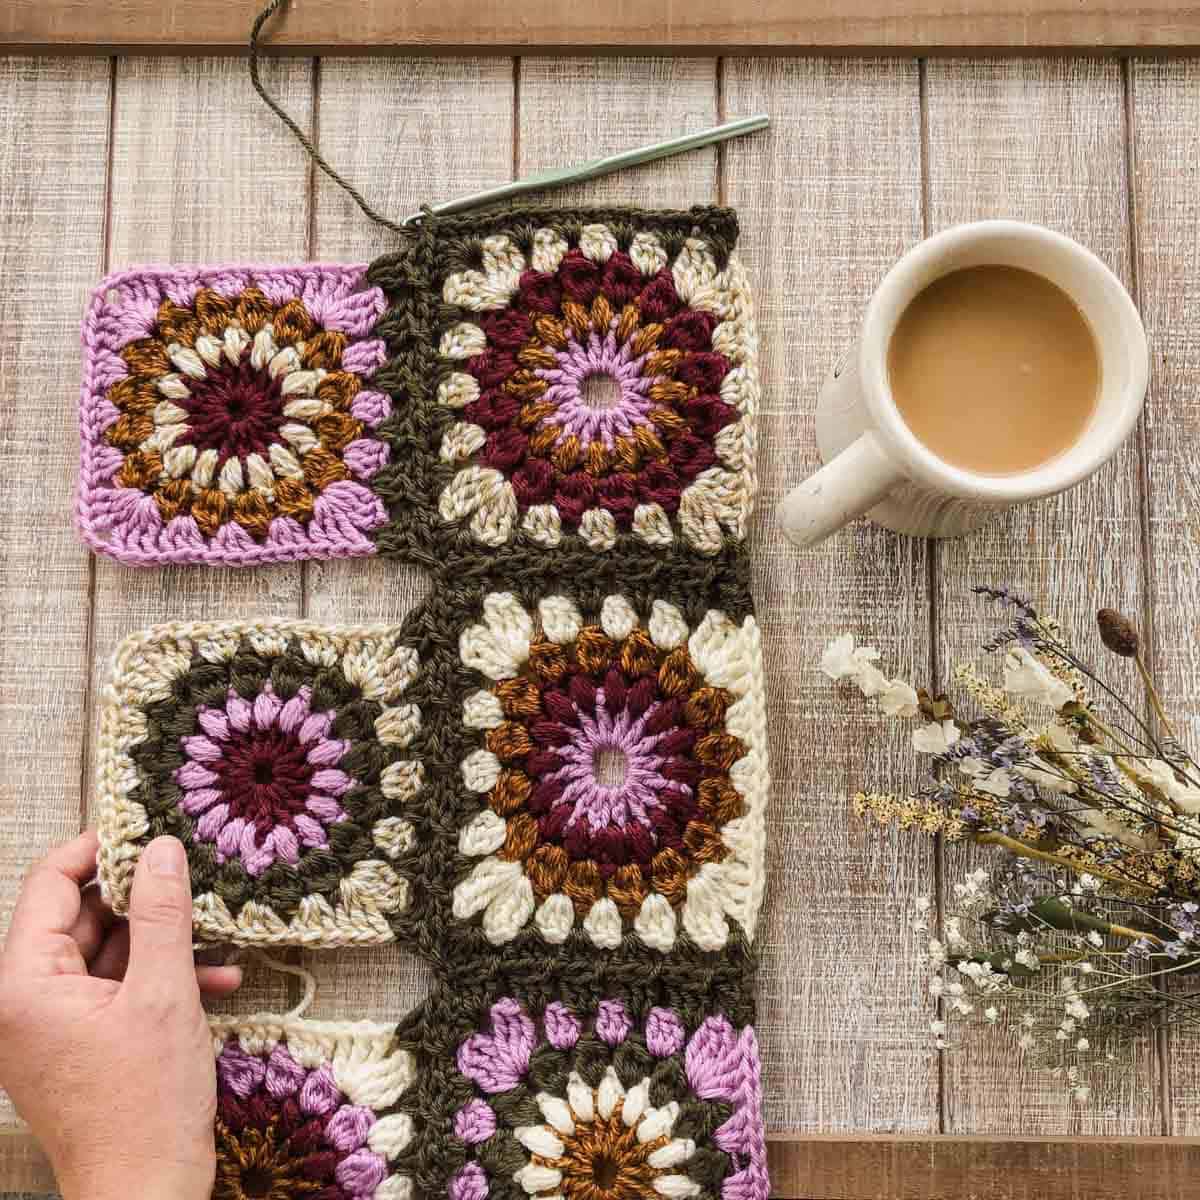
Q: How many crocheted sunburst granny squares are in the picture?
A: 6